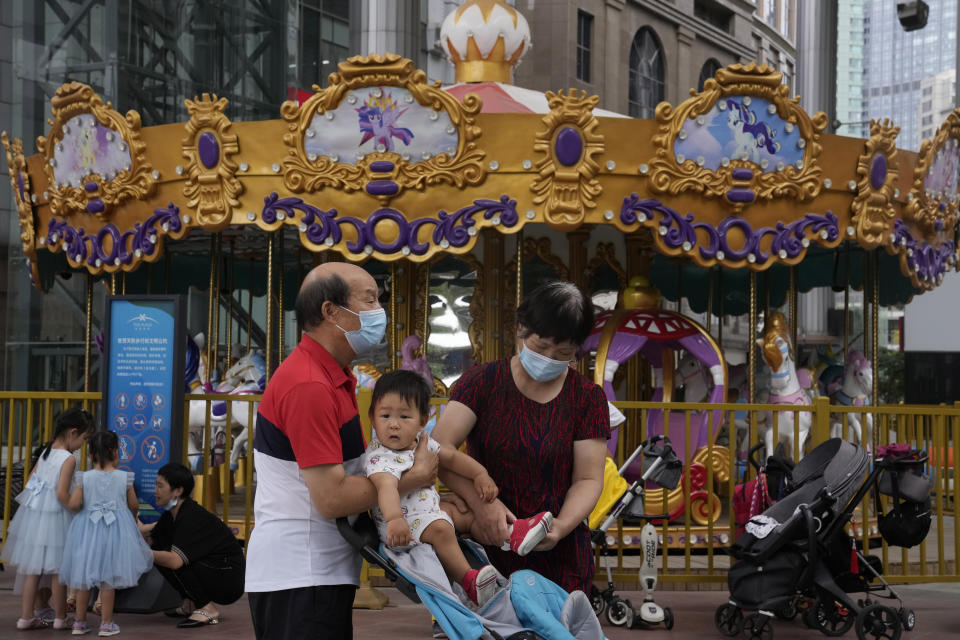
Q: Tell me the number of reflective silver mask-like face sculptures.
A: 1